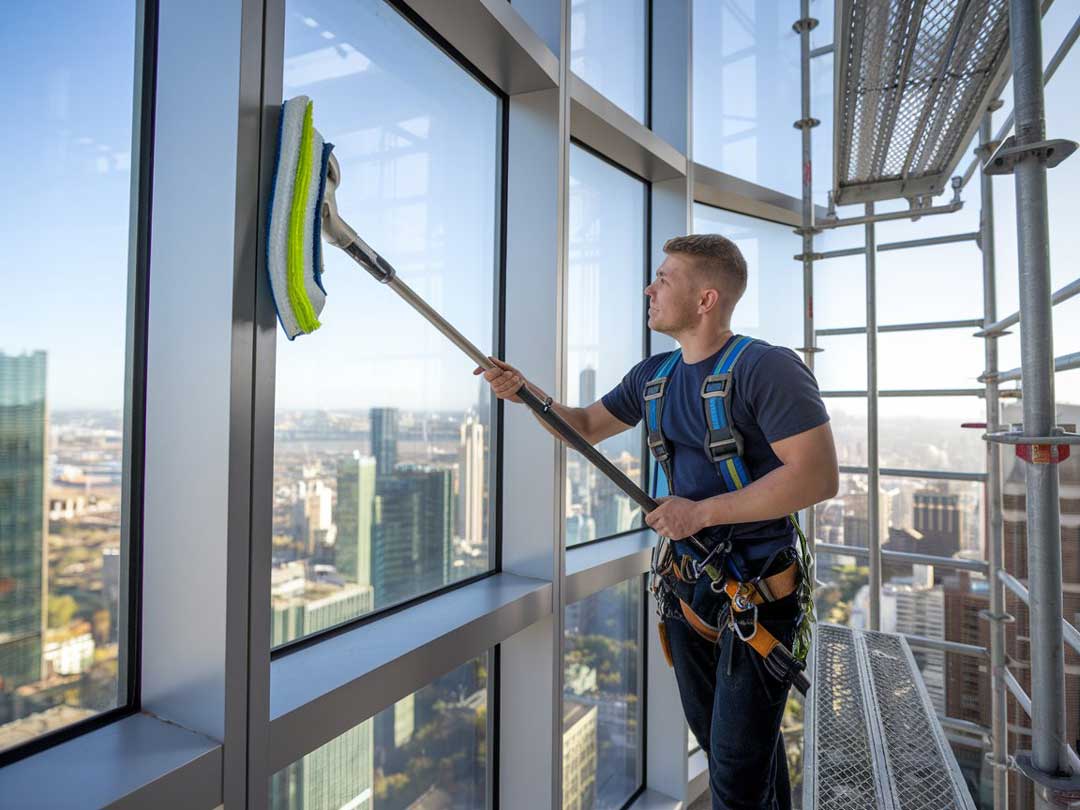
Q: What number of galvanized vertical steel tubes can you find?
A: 4